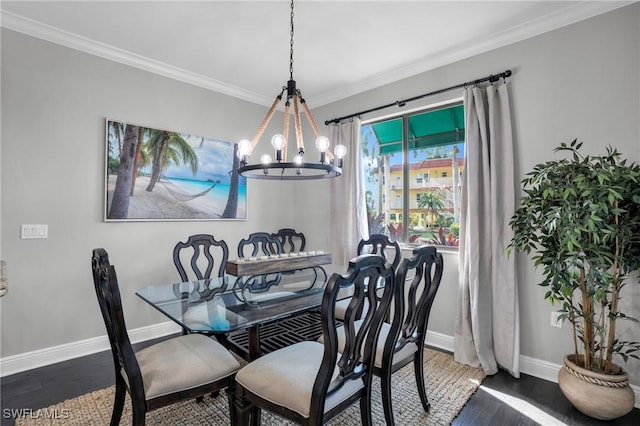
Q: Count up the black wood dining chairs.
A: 7